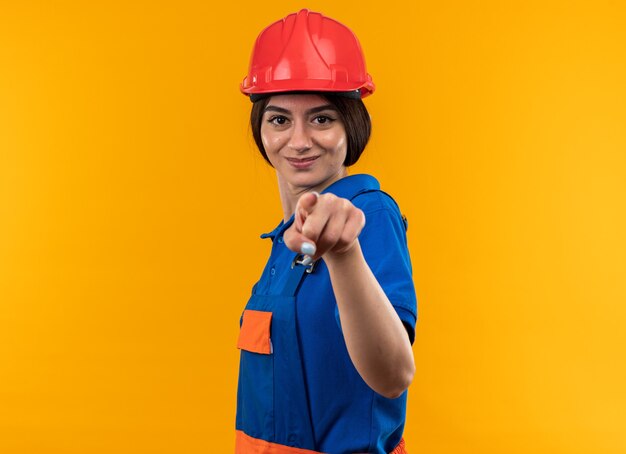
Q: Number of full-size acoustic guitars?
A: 0